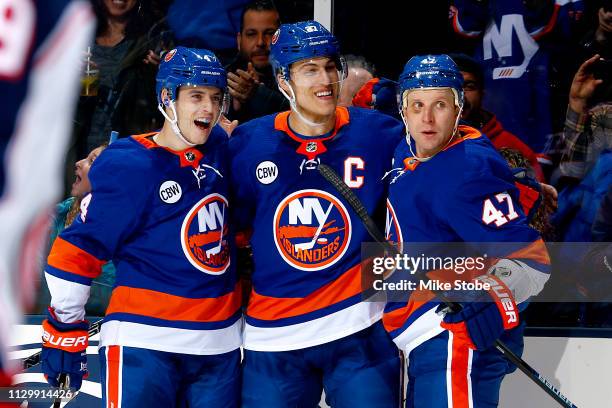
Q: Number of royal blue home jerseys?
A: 3